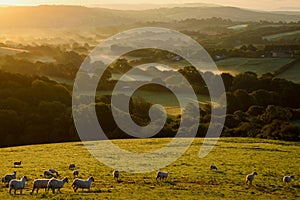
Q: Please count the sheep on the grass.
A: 15